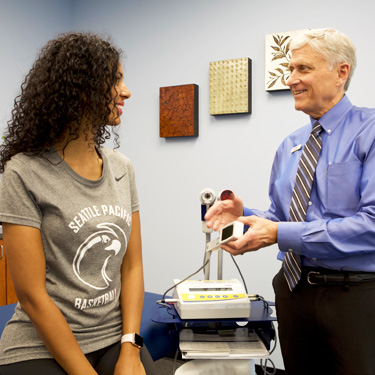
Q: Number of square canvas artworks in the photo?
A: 3